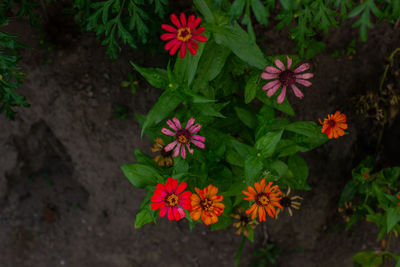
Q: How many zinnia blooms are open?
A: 7